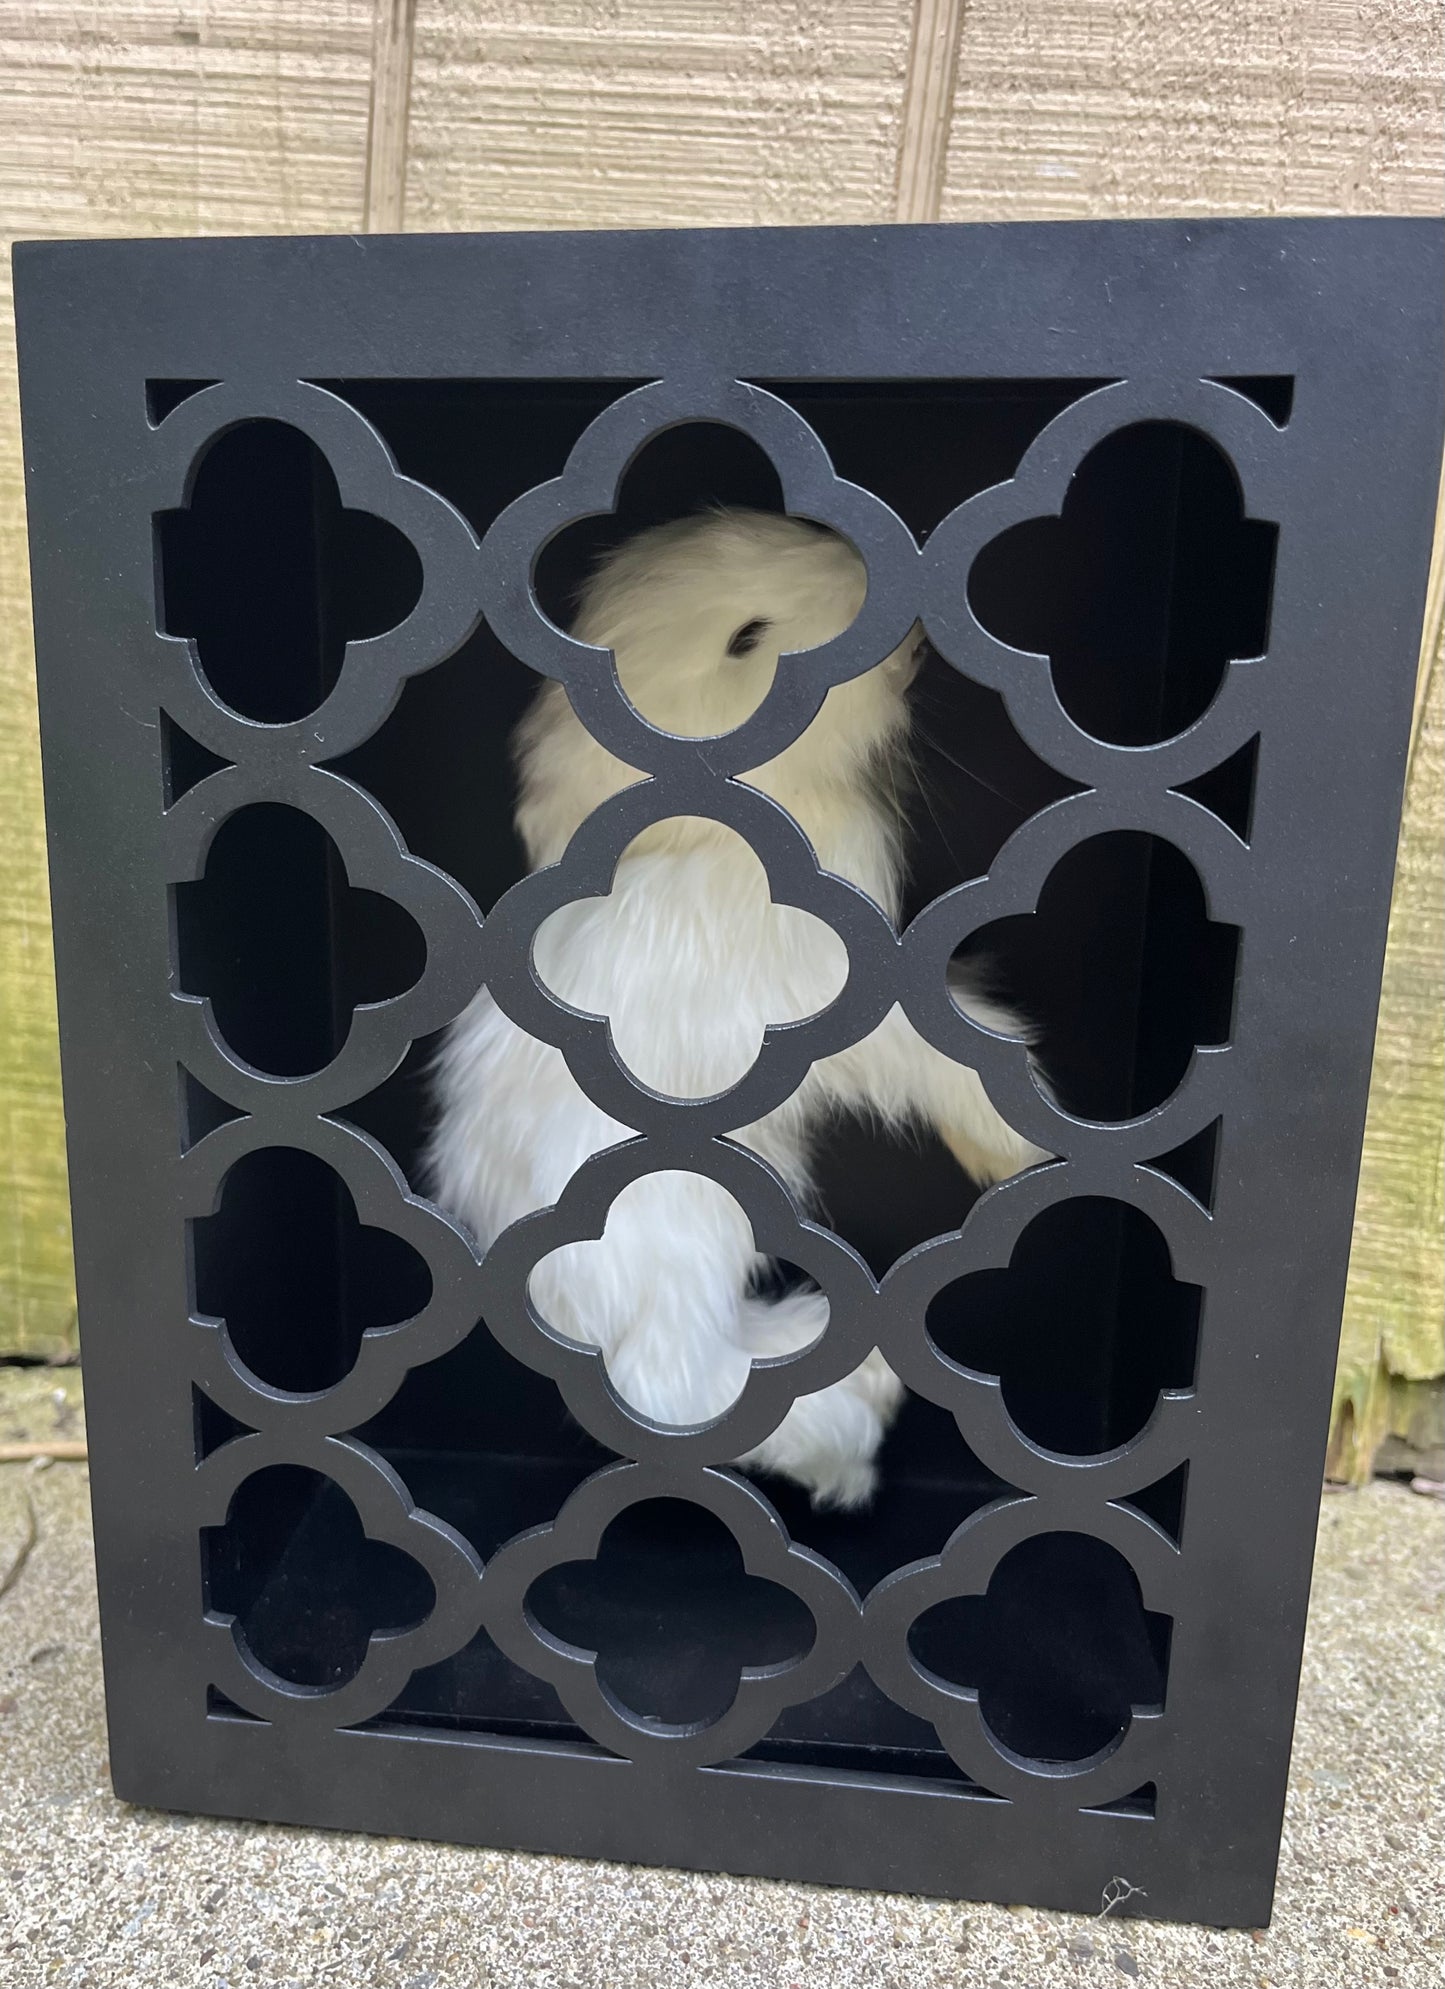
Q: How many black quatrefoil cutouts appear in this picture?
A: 12